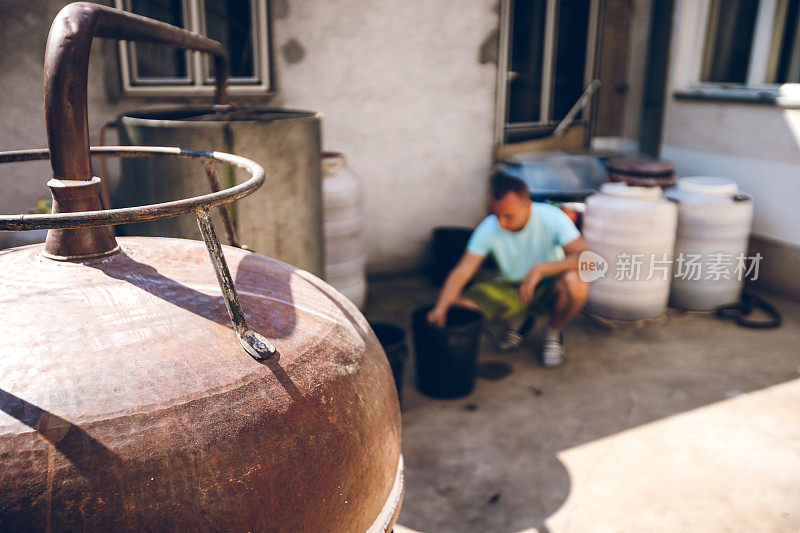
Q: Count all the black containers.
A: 3